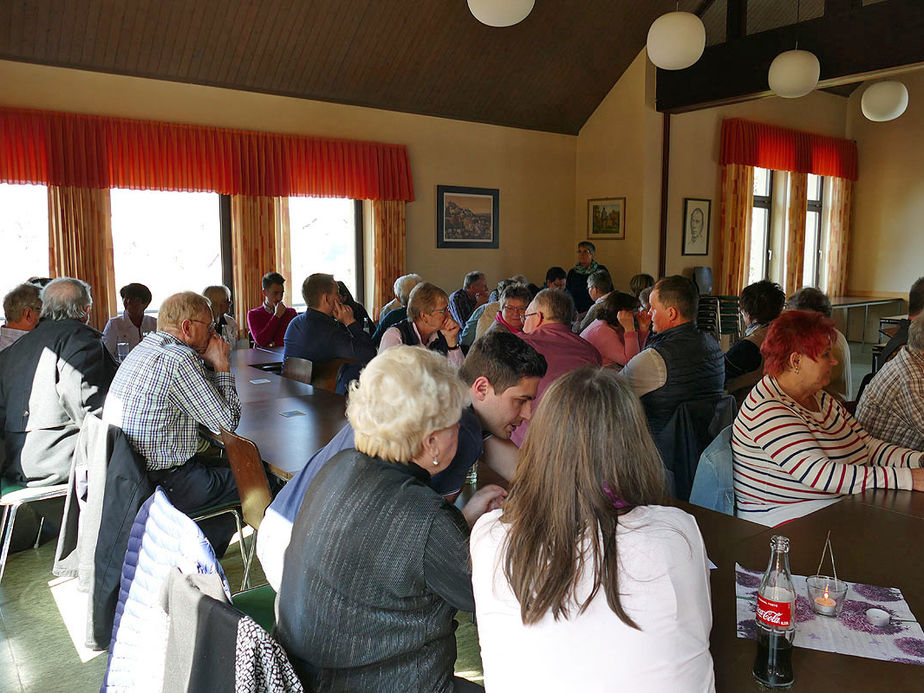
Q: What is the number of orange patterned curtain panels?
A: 6